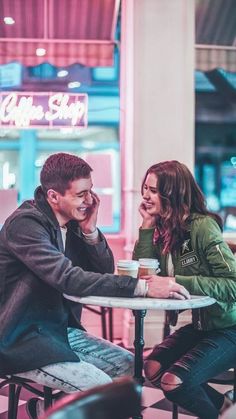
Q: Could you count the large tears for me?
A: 2